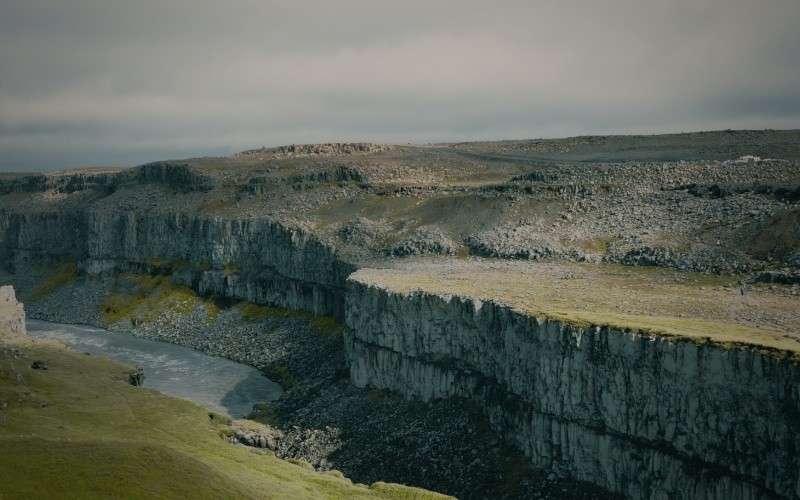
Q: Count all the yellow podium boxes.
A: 0